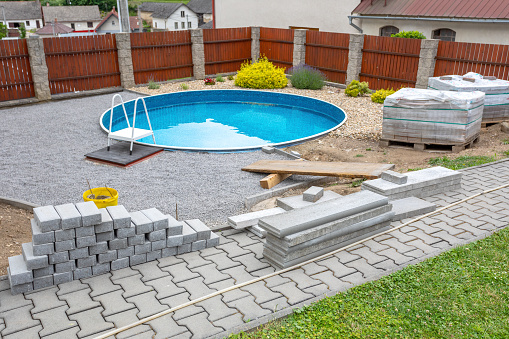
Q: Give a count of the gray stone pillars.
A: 7